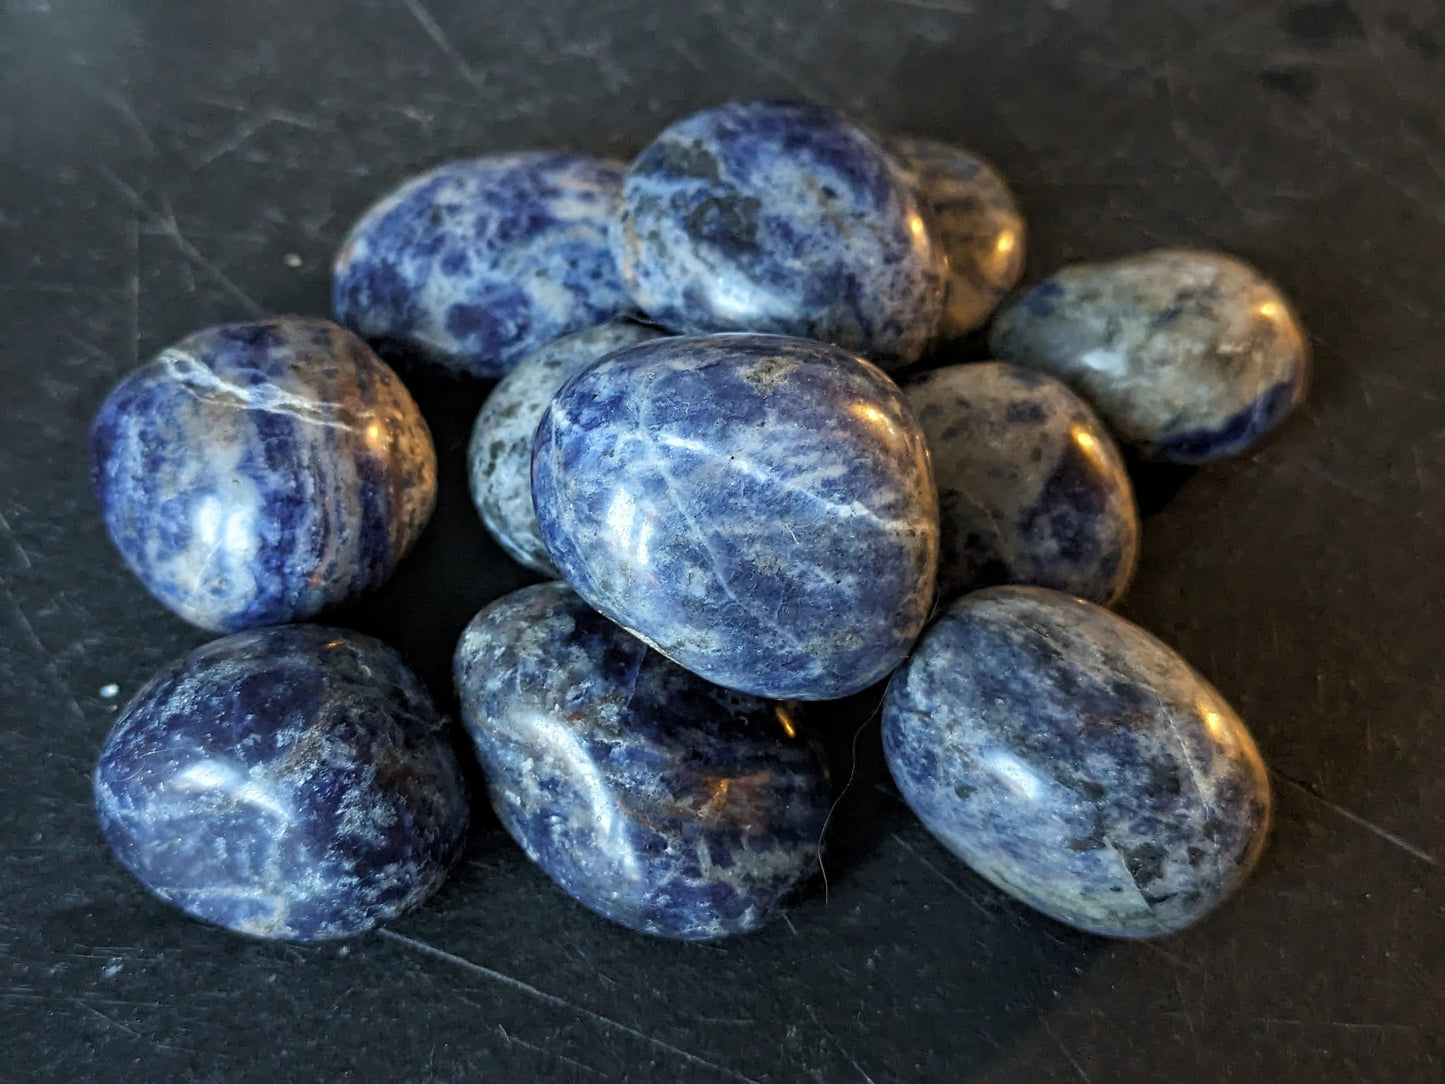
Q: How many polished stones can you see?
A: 11